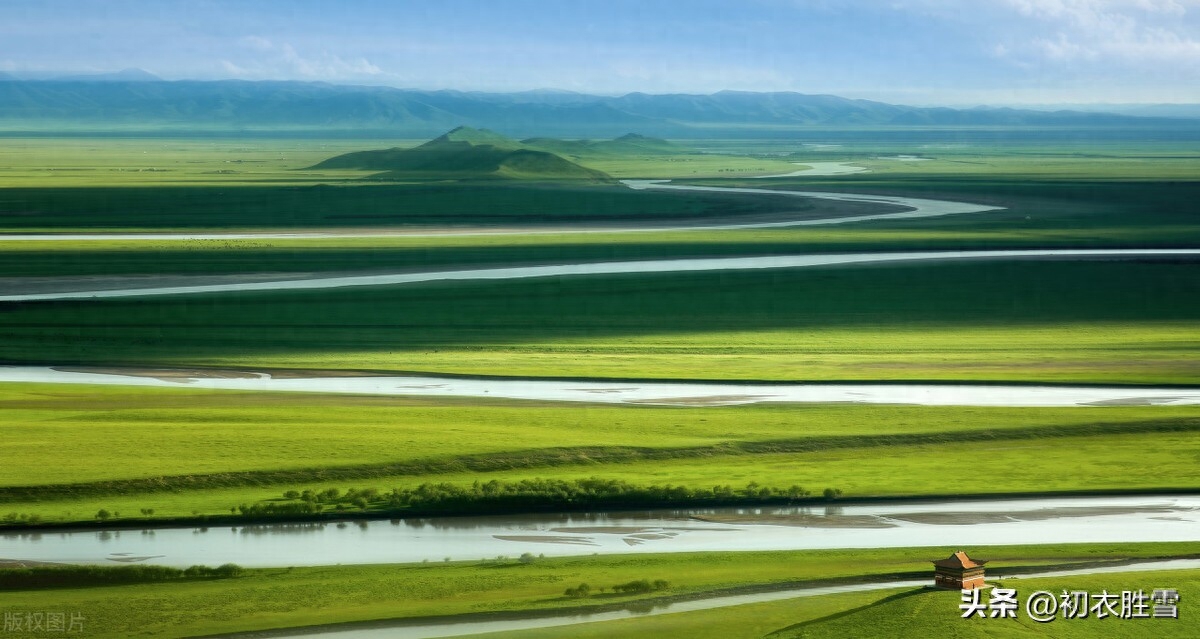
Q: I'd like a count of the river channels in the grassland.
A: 5